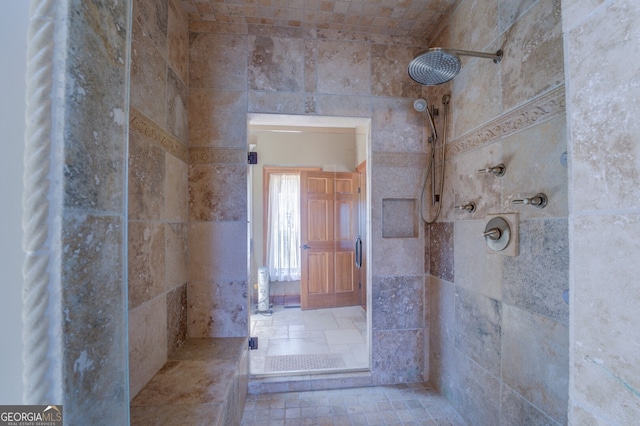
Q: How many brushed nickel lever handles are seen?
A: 4